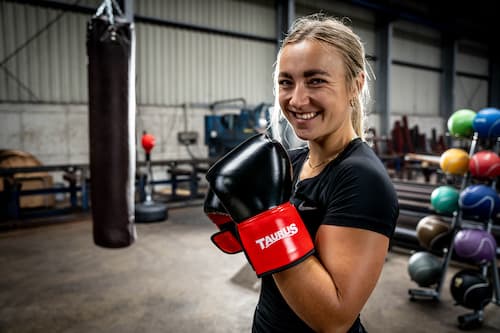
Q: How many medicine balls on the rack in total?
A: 10